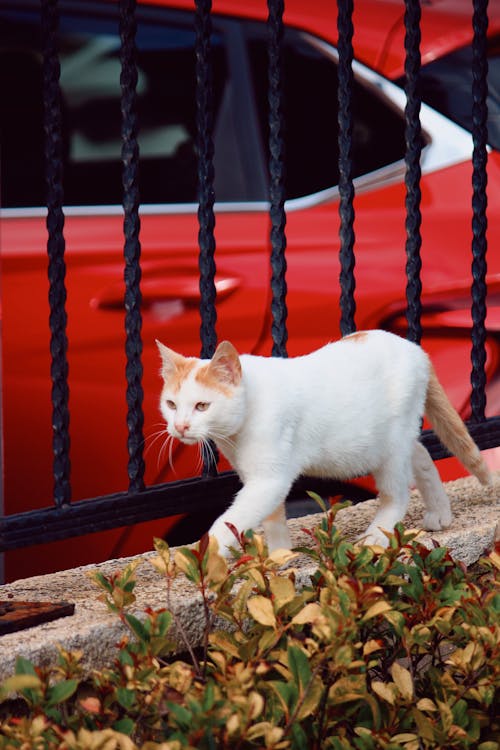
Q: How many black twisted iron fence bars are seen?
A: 7